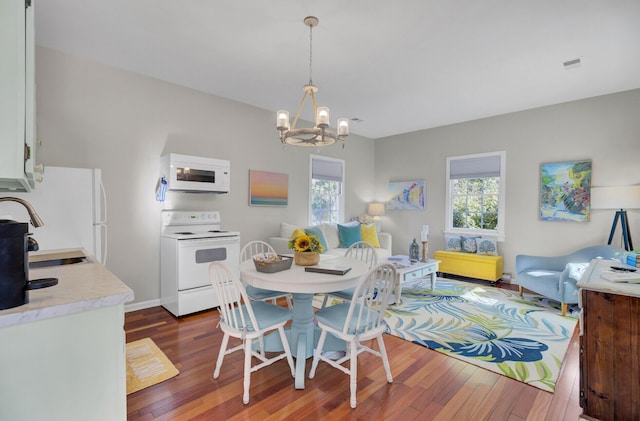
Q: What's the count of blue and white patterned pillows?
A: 3